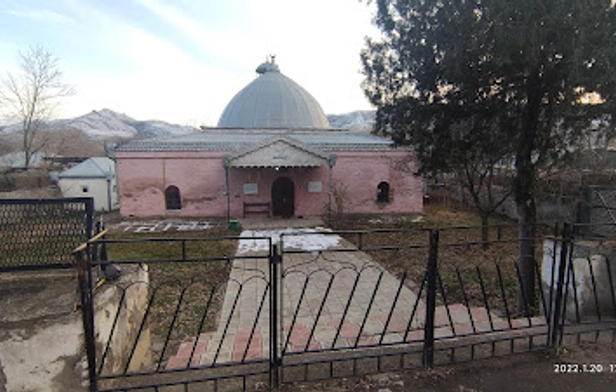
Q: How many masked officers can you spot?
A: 0